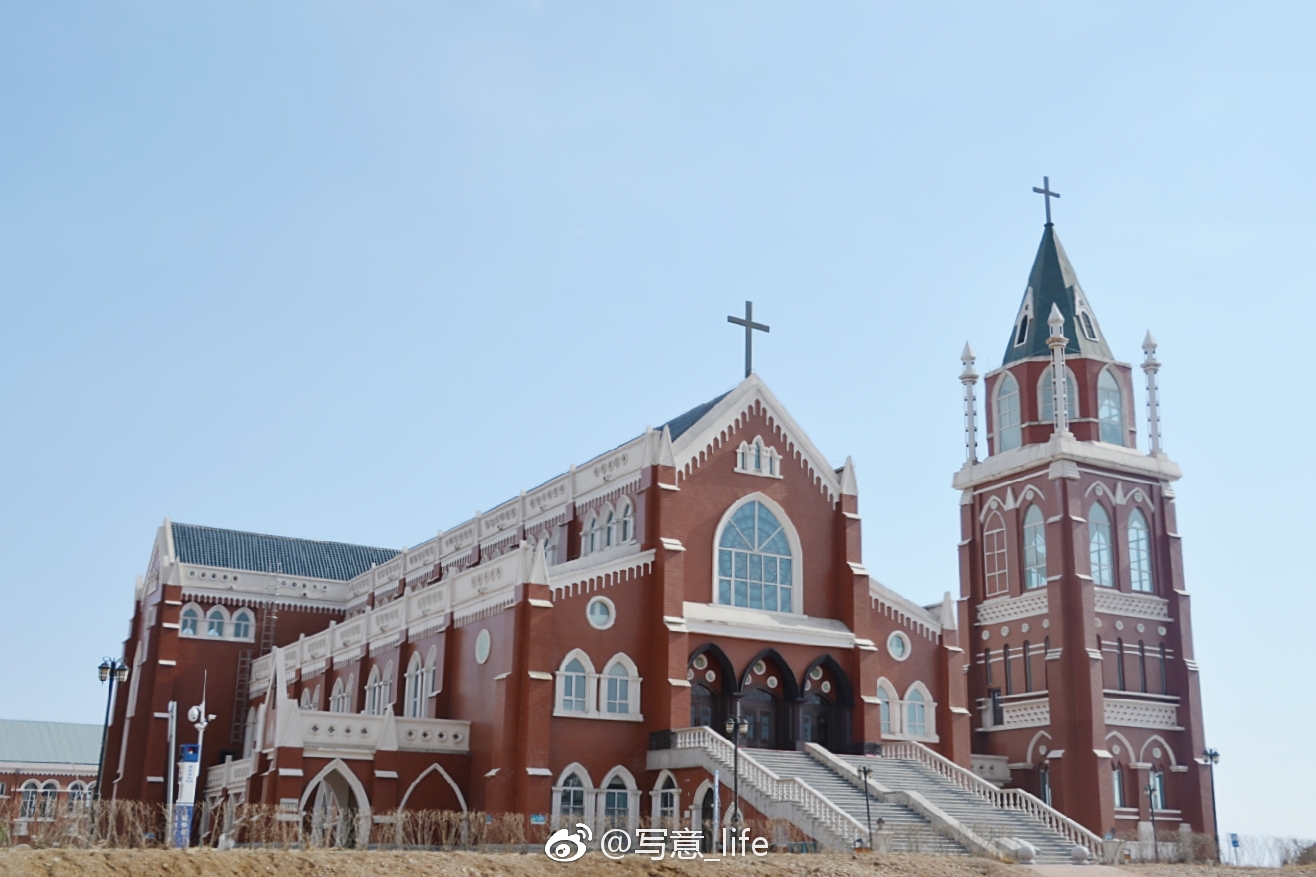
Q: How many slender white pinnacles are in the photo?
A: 3